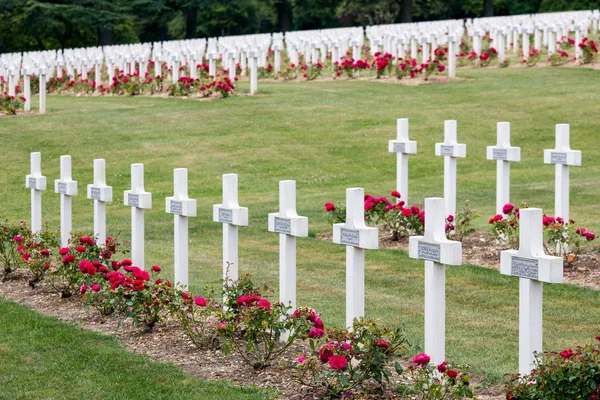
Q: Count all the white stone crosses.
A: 14